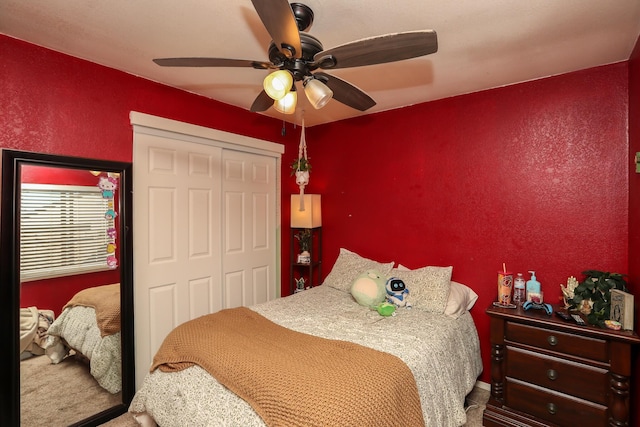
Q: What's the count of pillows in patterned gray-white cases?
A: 2